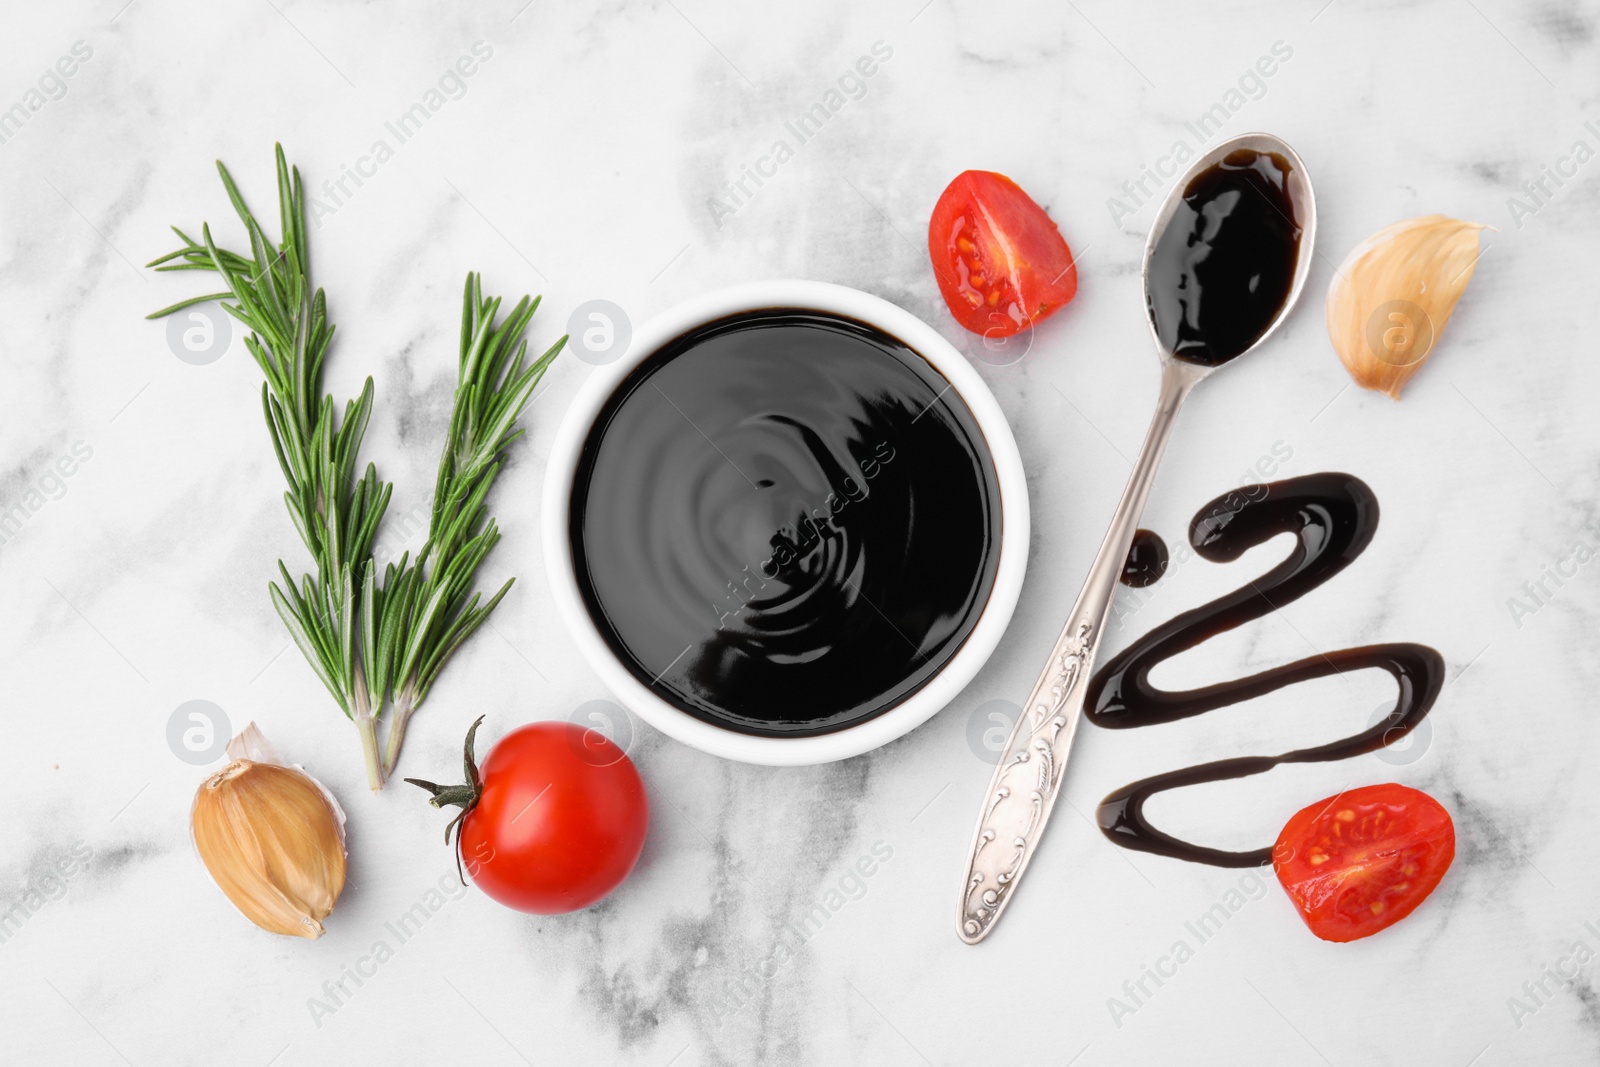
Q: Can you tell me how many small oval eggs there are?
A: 0